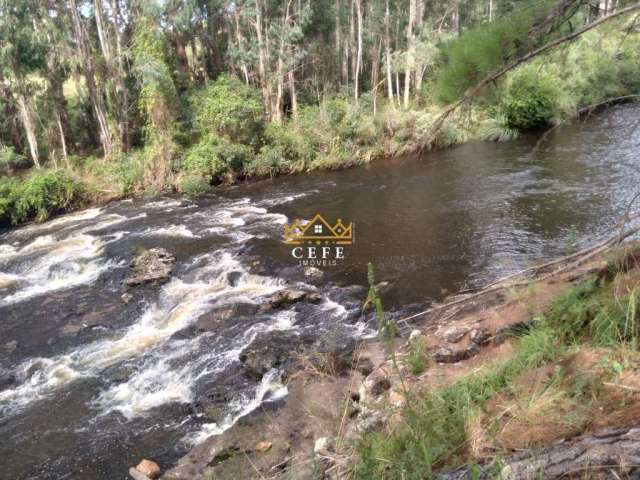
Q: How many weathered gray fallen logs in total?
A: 1